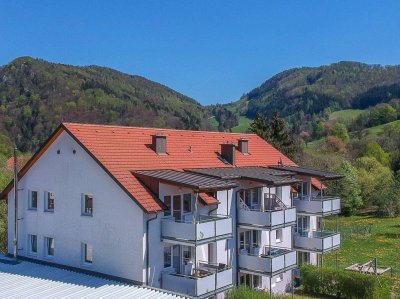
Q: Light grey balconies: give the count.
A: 6